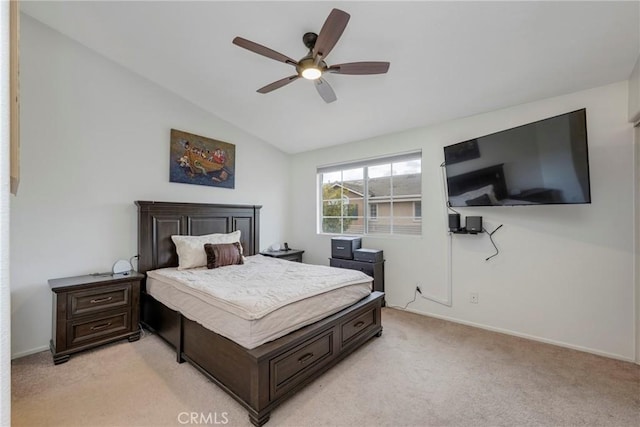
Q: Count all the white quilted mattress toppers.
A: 1